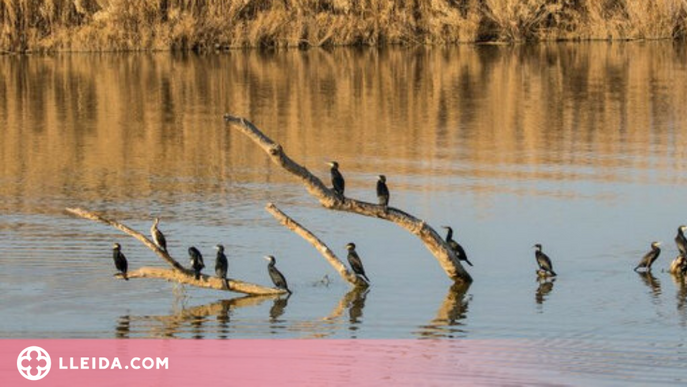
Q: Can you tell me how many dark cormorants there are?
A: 12